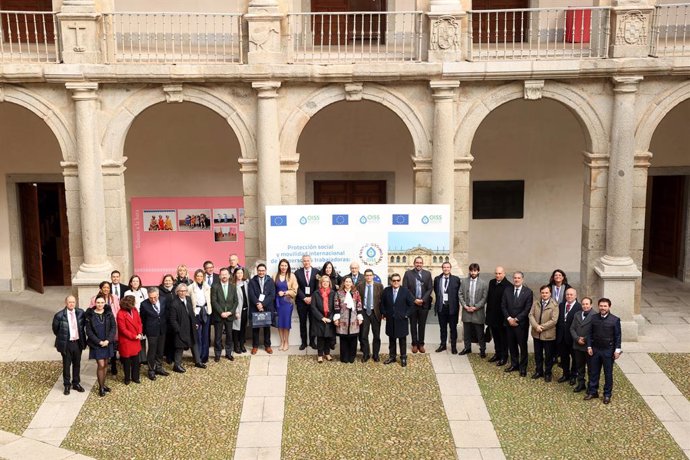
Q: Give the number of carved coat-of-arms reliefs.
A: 2